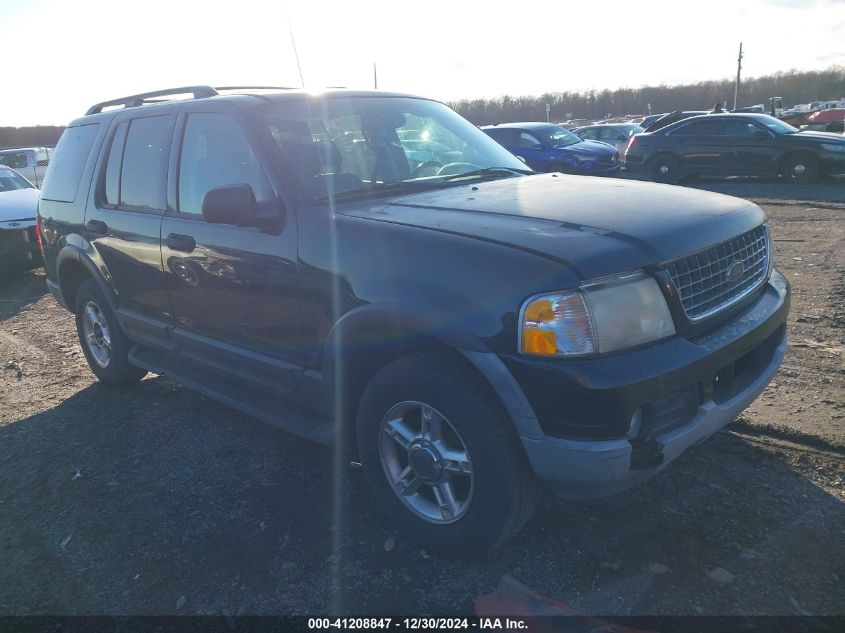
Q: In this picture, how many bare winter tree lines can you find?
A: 1